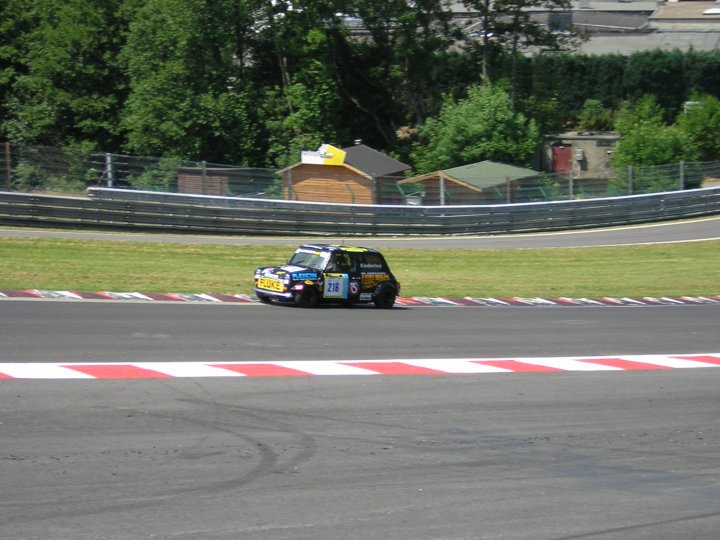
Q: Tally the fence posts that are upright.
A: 10